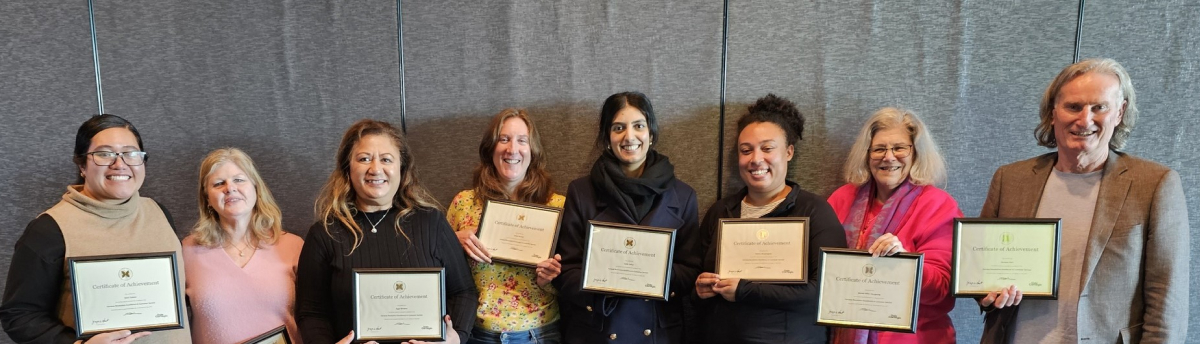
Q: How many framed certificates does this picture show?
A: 8